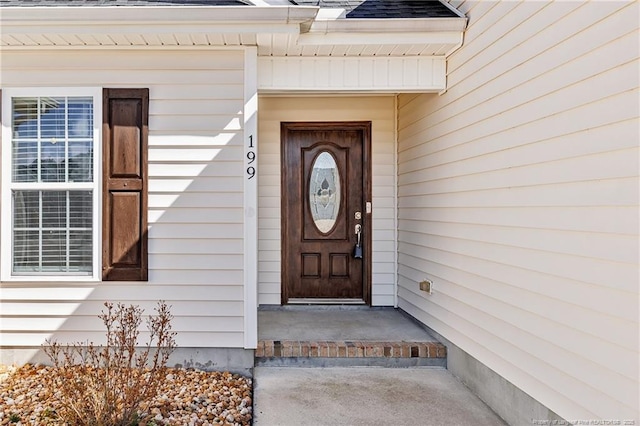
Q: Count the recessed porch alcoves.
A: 1